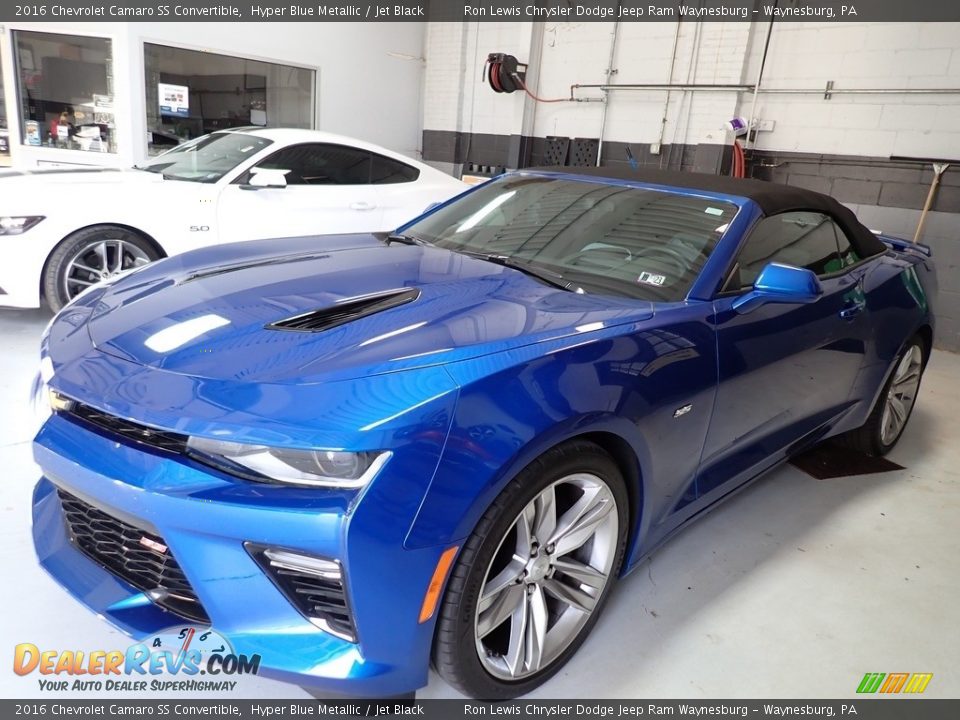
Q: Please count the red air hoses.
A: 2